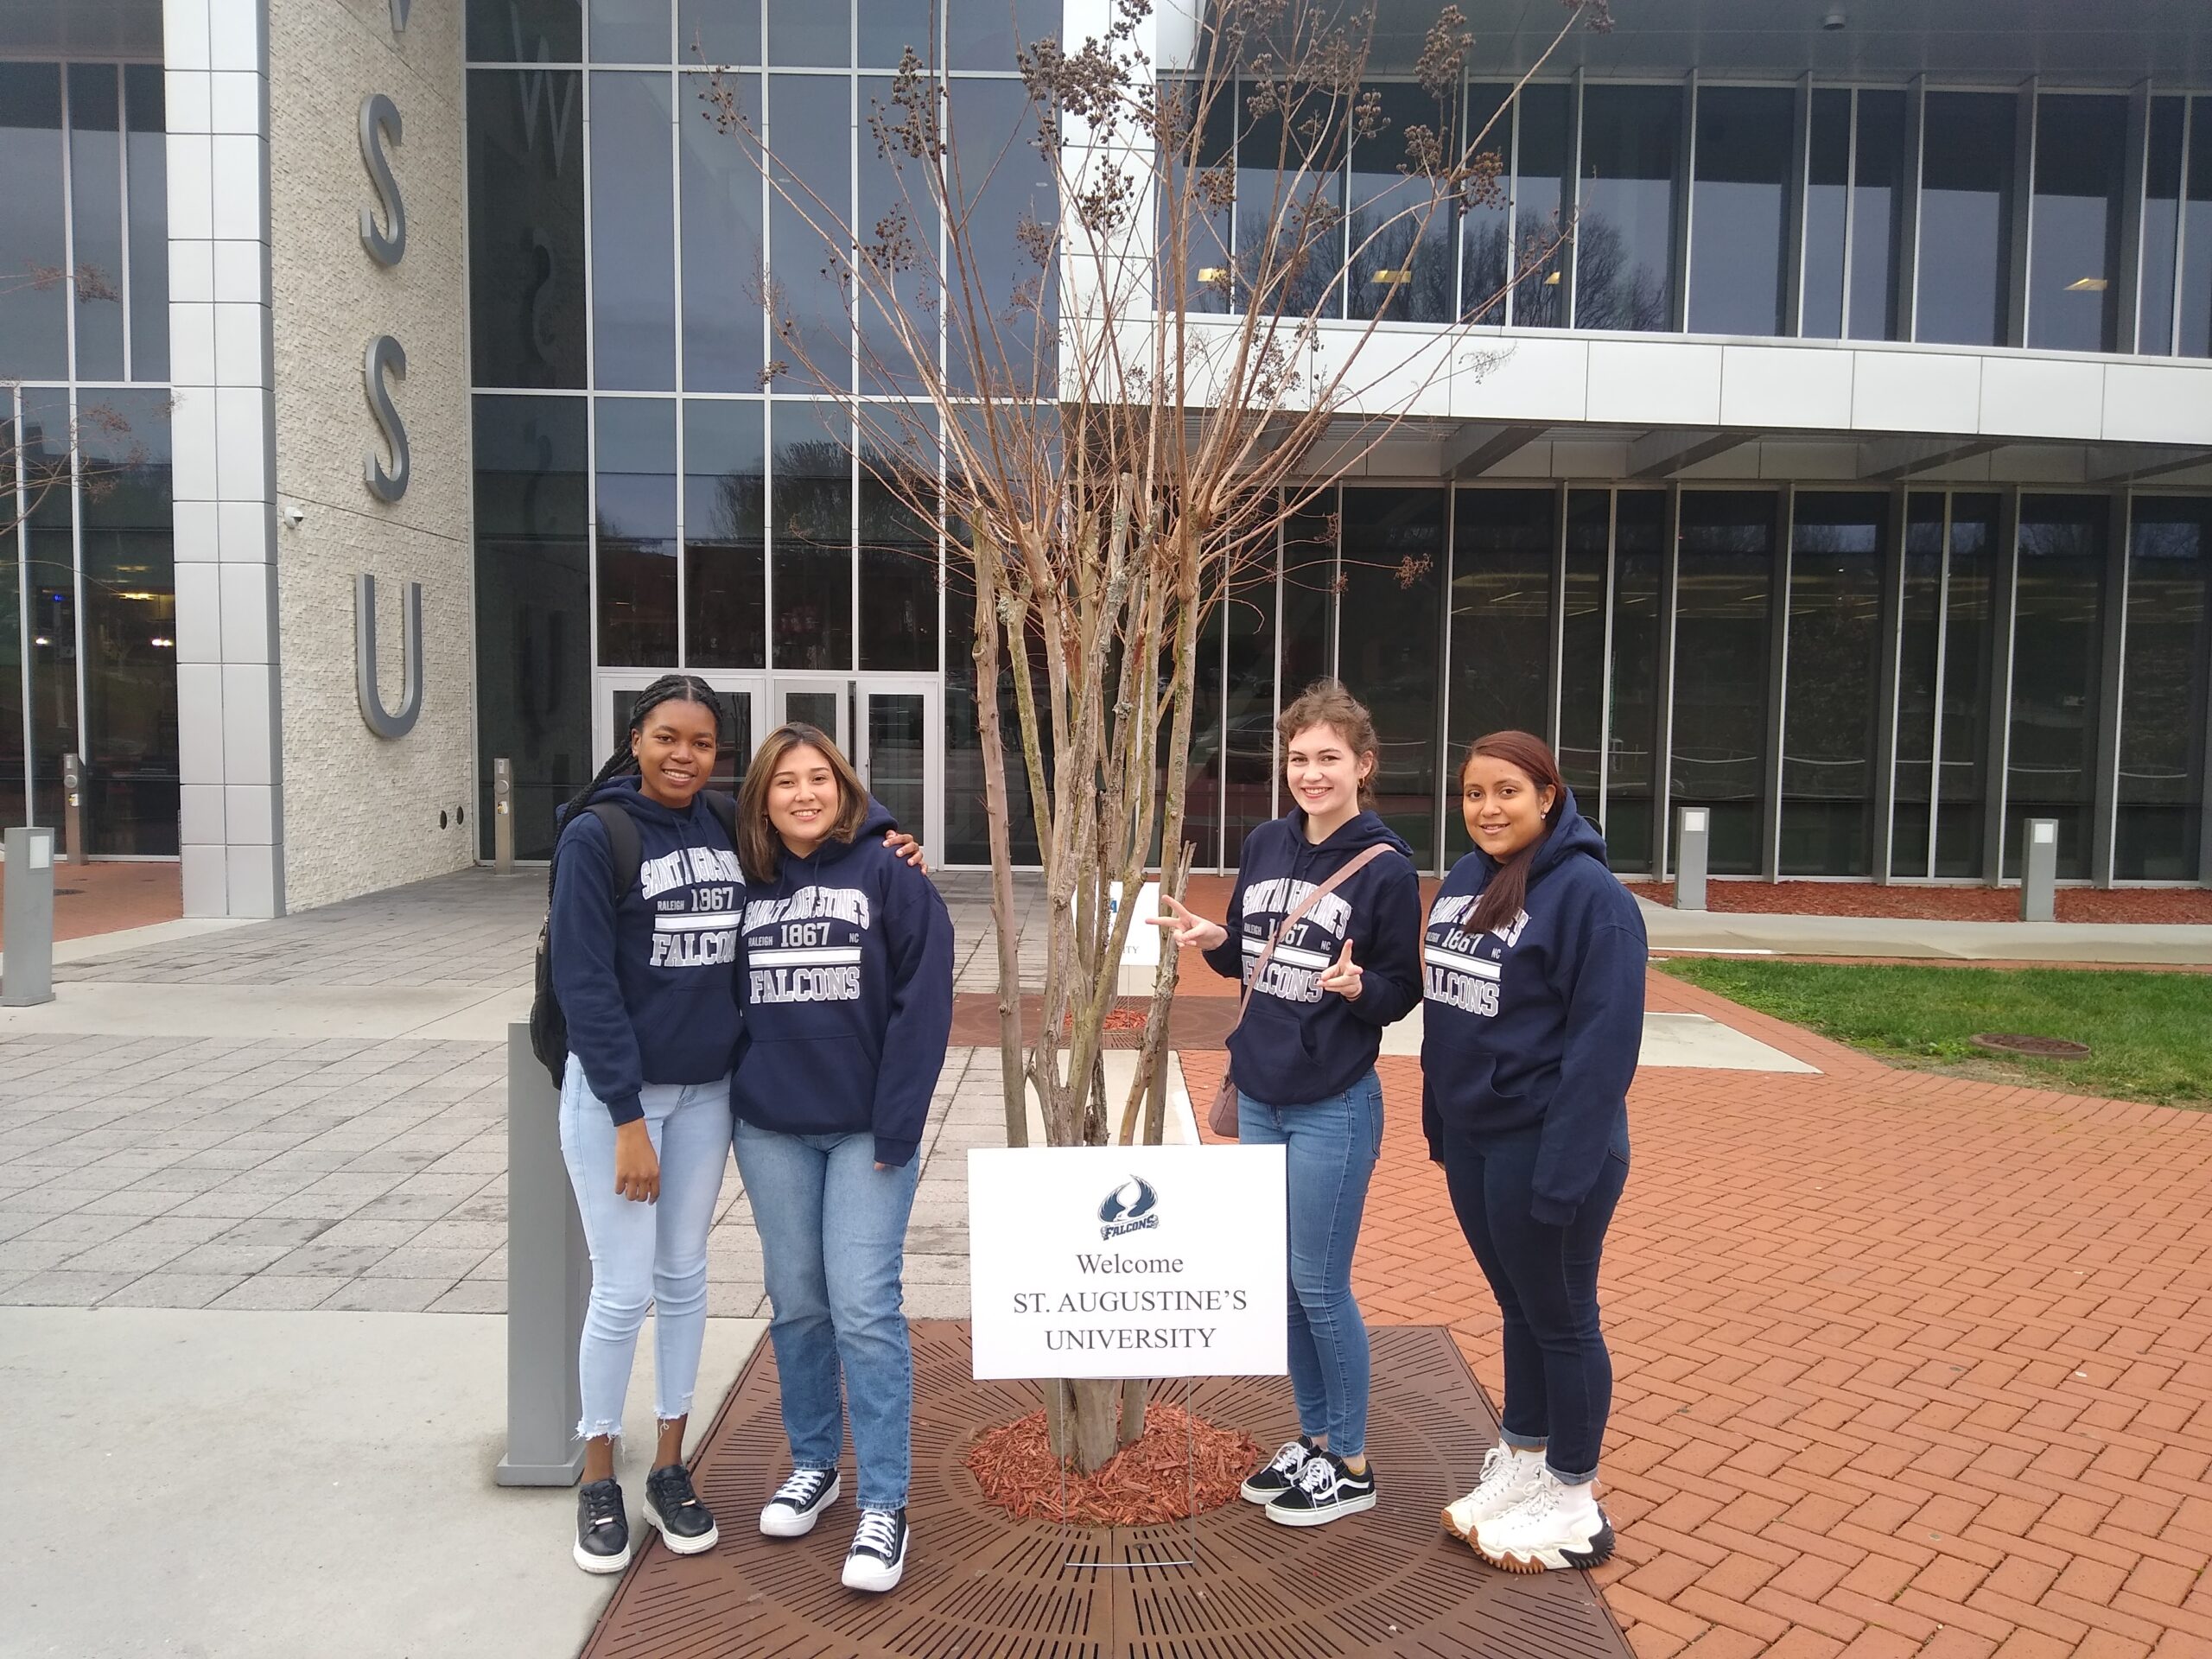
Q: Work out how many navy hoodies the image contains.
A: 4